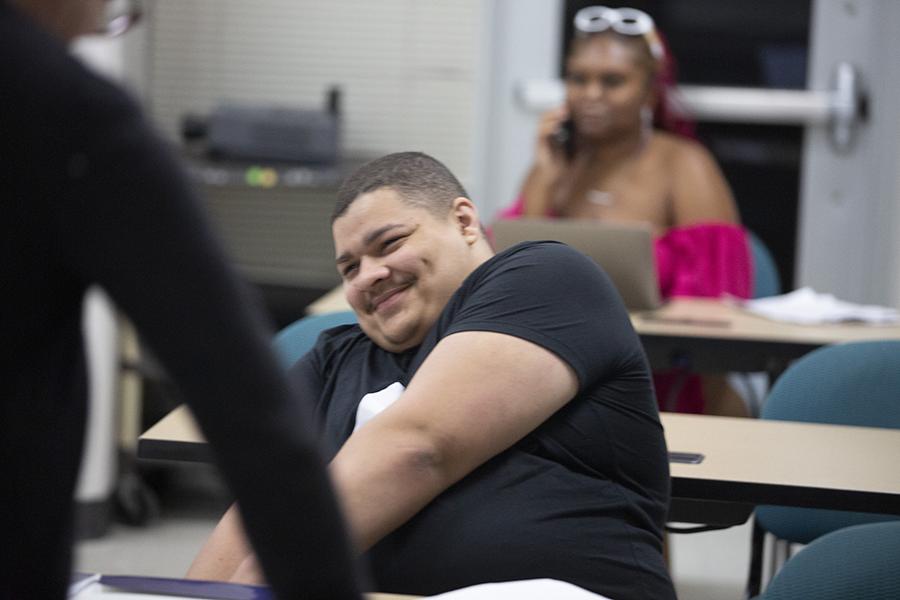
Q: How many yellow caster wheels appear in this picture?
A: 0